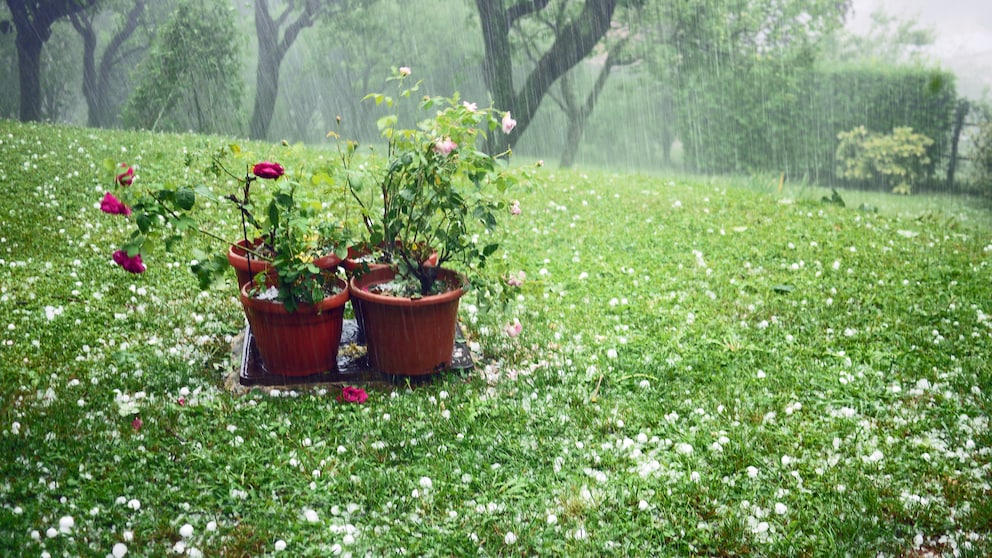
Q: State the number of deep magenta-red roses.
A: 5